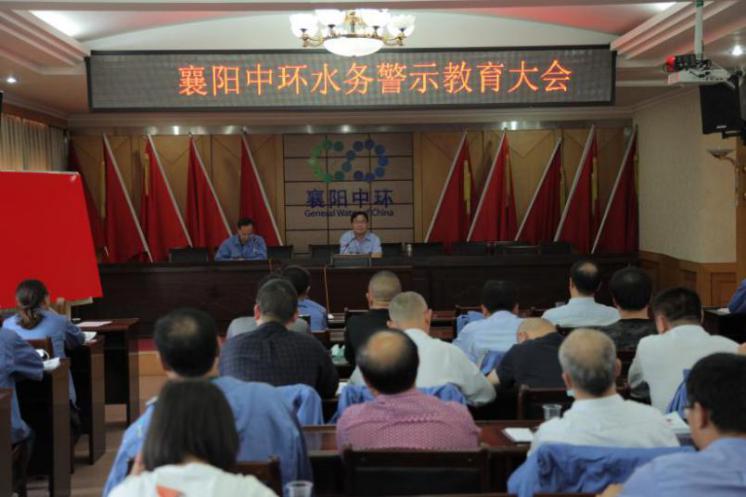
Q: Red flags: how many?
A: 10